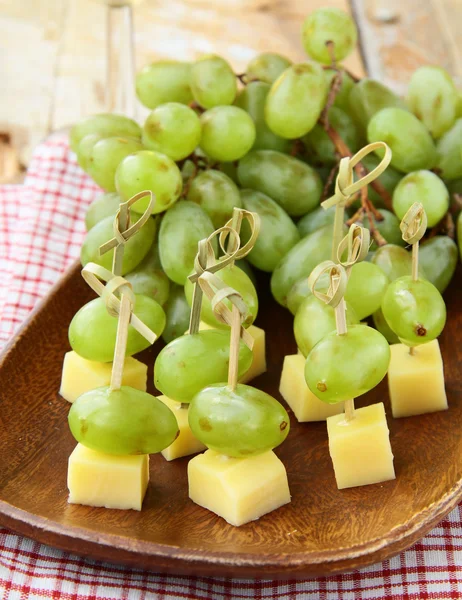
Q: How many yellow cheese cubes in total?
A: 8